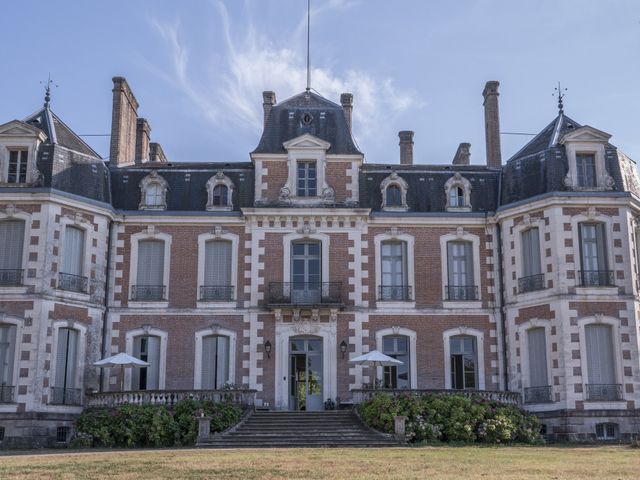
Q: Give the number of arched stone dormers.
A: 4